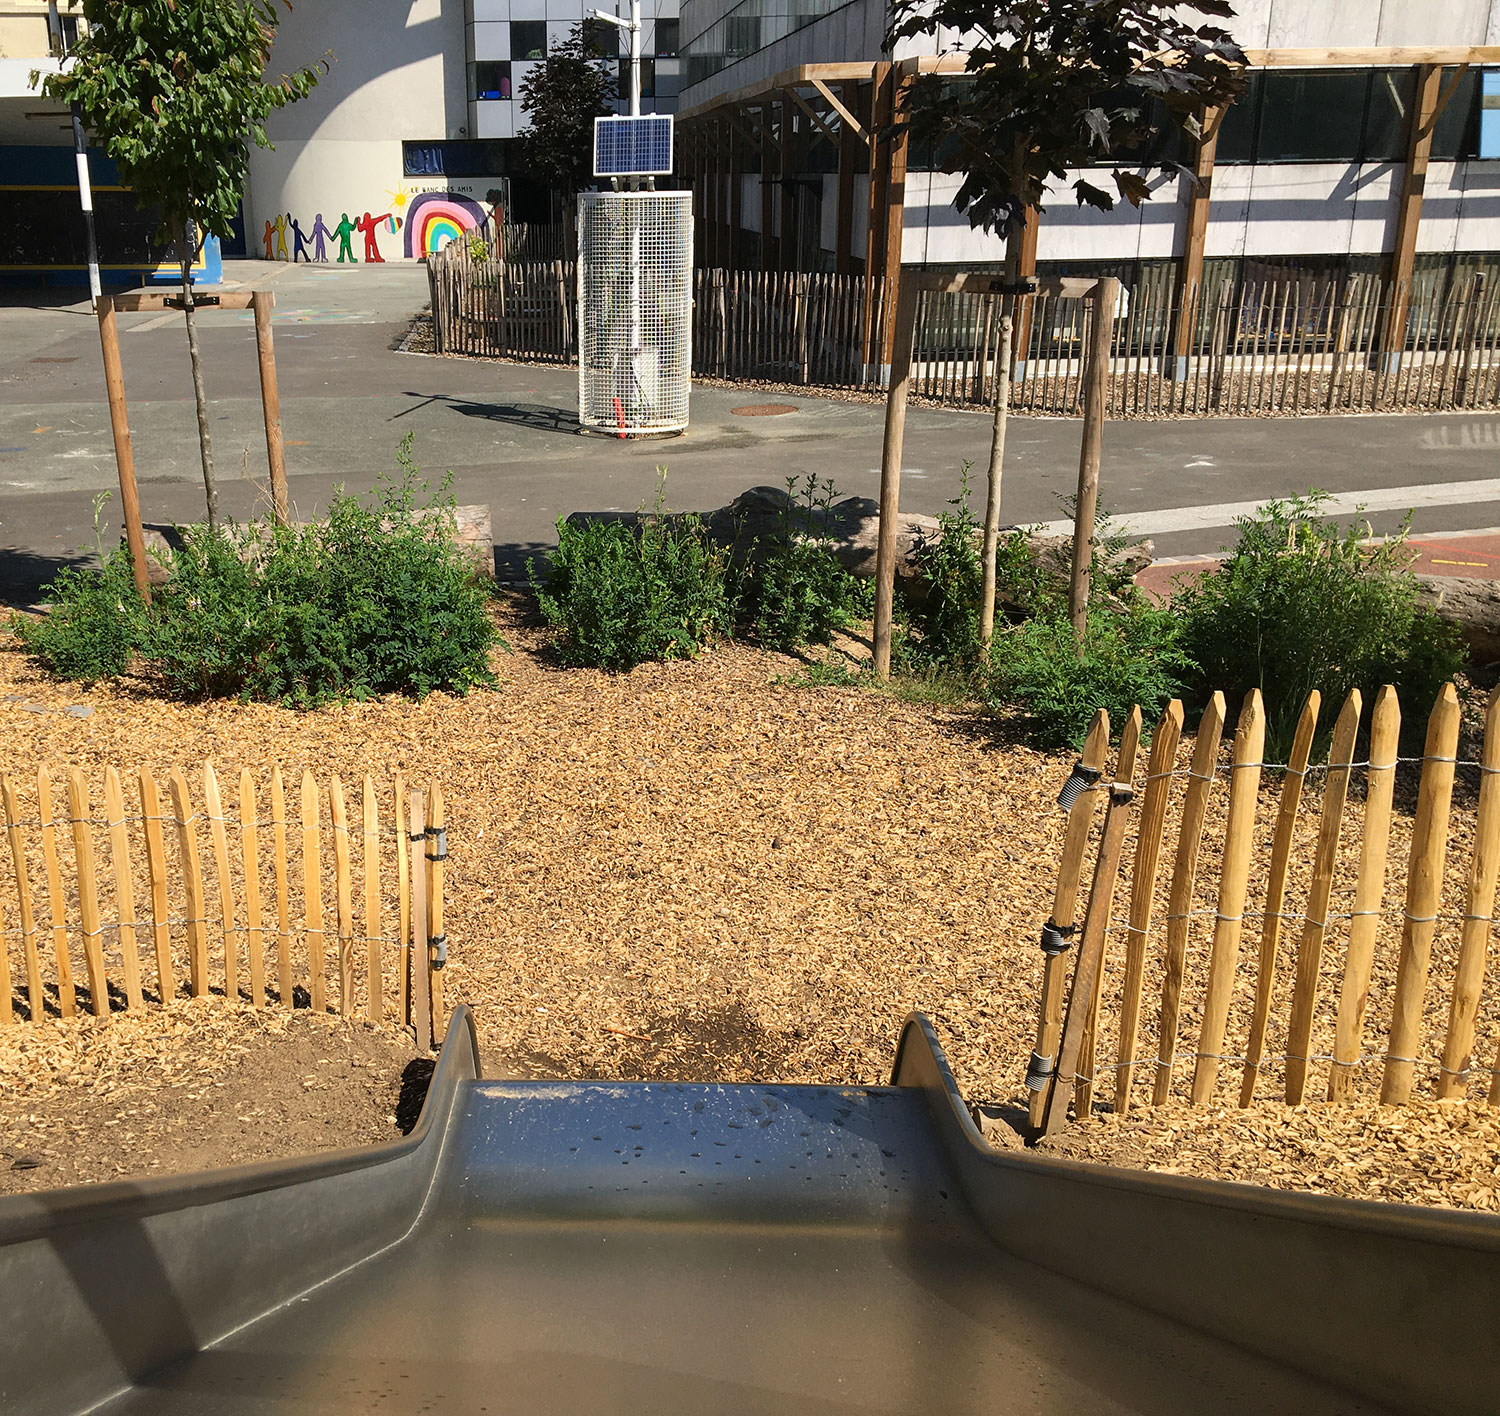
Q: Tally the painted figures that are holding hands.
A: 6